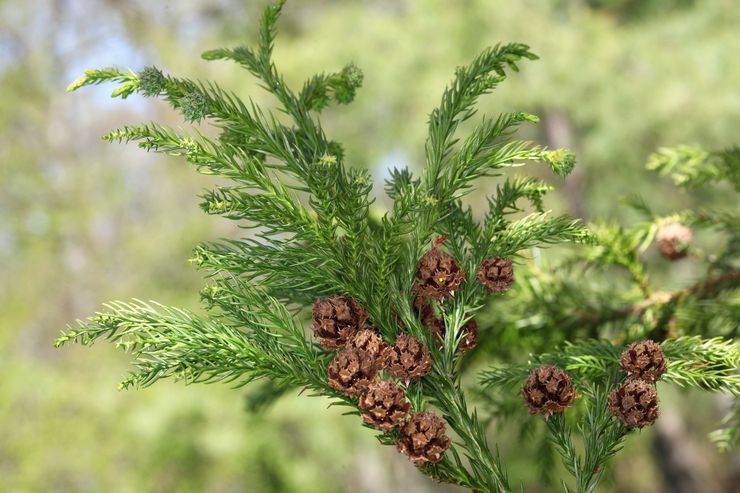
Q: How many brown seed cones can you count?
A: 13